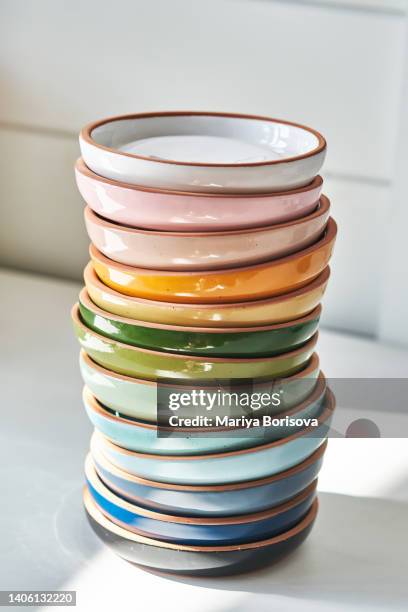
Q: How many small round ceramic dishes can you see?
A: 13